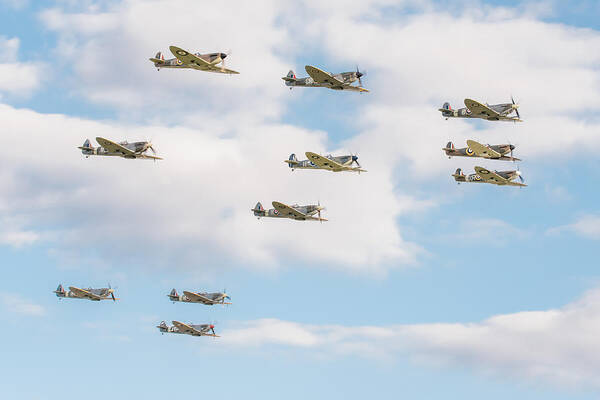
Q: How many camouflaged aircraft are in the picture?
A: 11